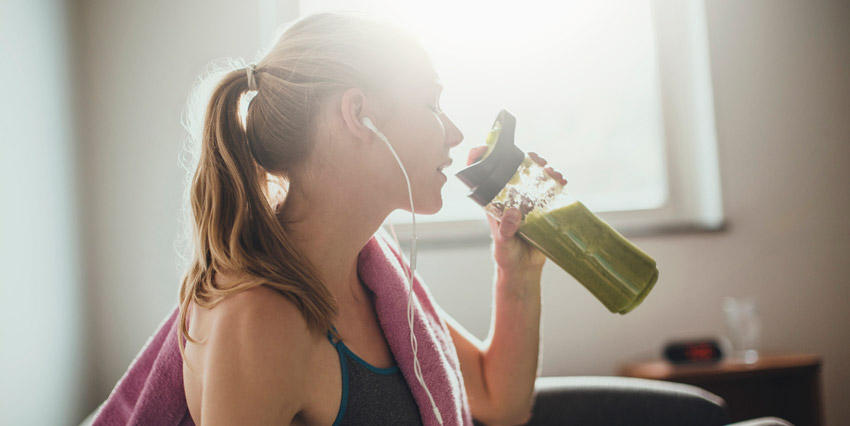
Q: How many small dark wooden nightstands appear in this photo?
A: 1